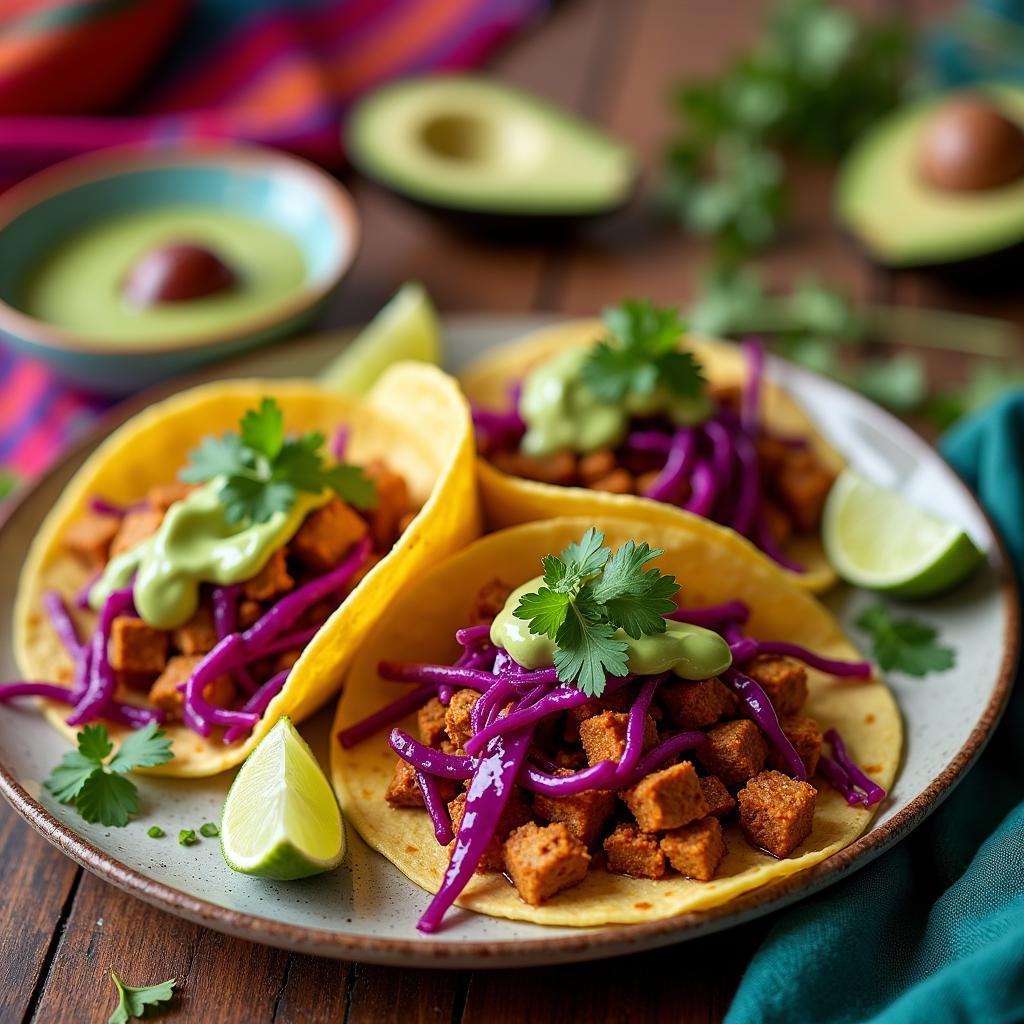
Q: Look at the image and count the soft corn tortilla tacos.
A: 3